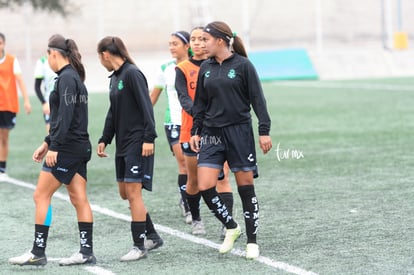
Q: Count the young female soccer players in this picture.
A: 7